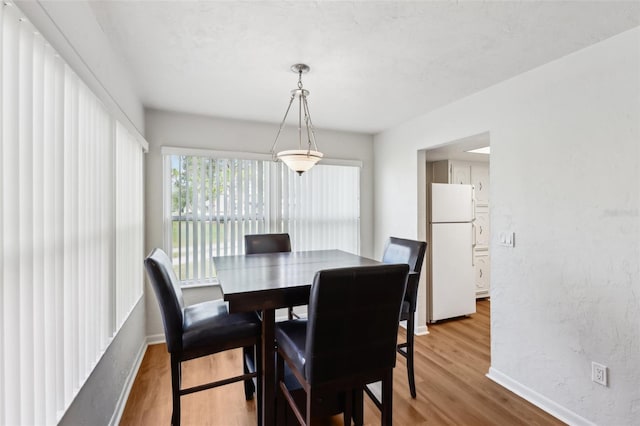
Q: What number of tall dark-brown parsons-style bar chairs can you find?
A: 4